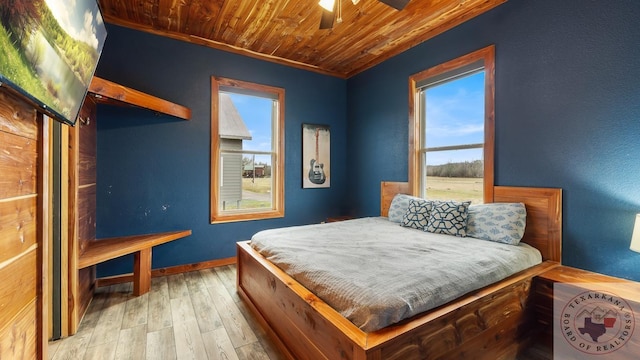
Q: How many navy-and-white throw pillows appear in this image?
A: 2